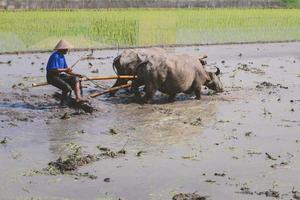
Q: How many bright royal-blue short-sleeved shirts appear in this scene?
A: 1